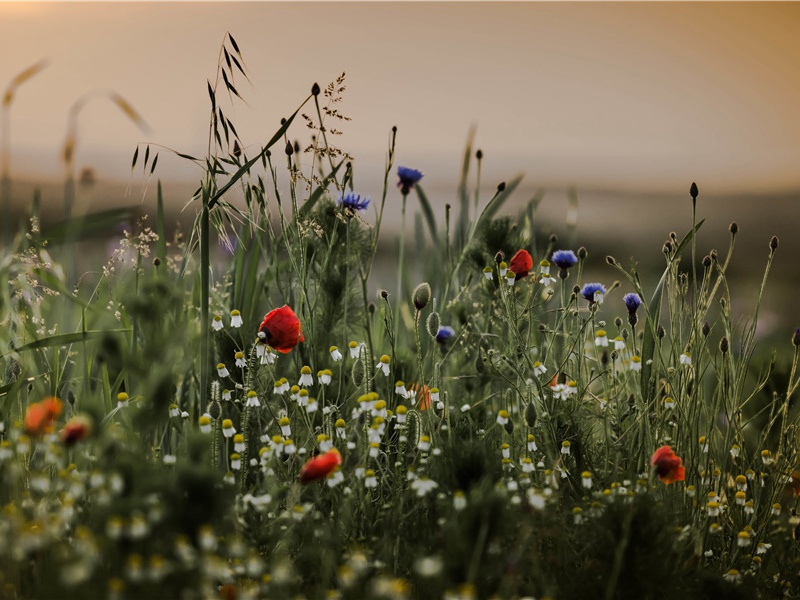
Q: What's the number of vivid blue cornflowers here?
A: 6